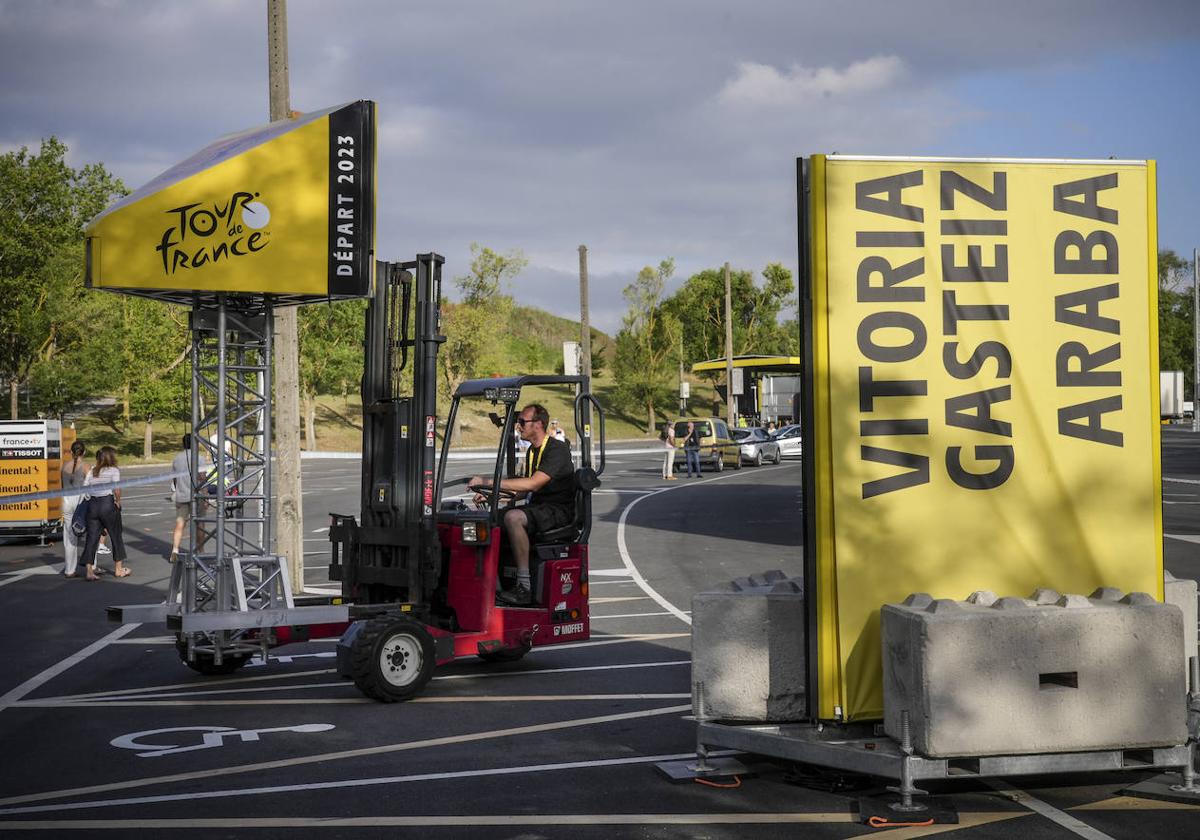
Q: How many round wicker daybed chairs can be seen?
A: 0